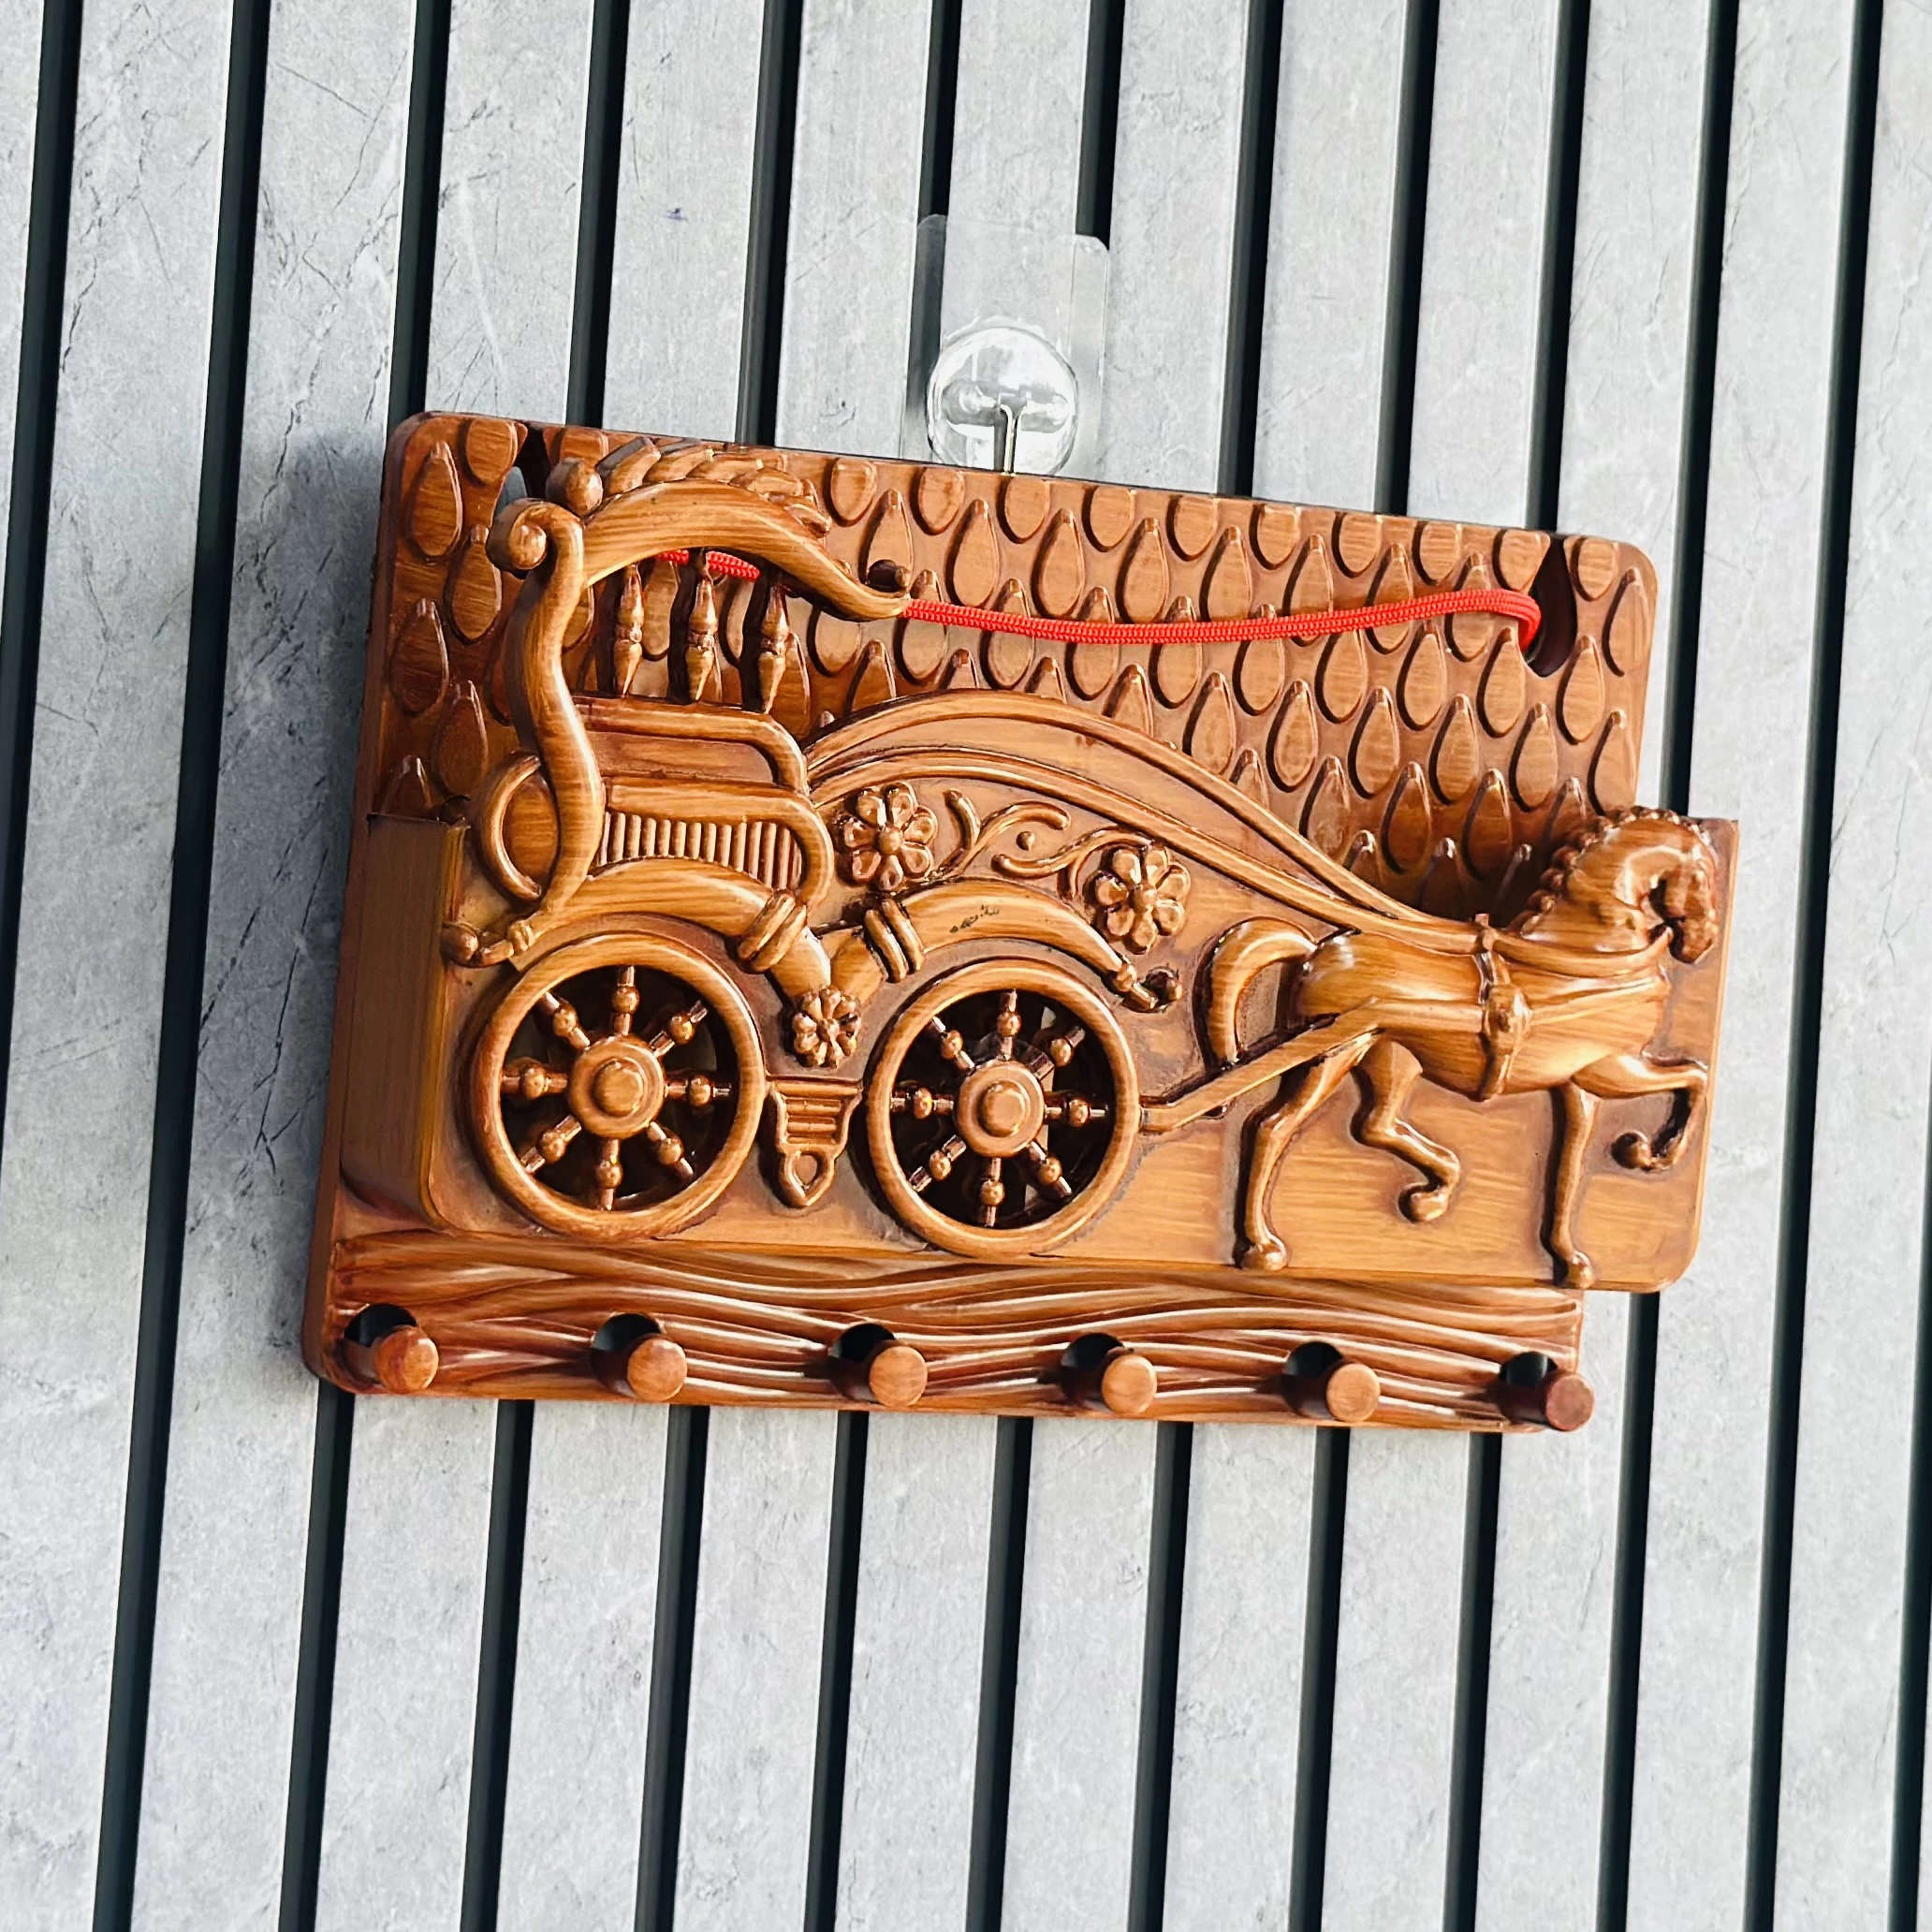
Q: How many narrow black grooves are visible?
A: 13